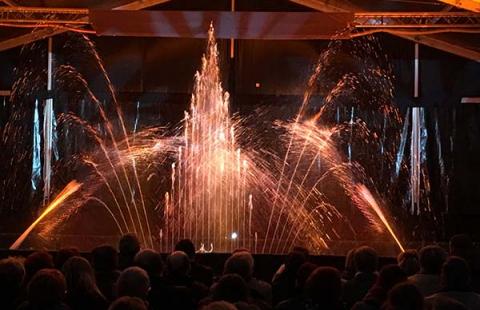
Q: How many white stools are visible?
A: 0